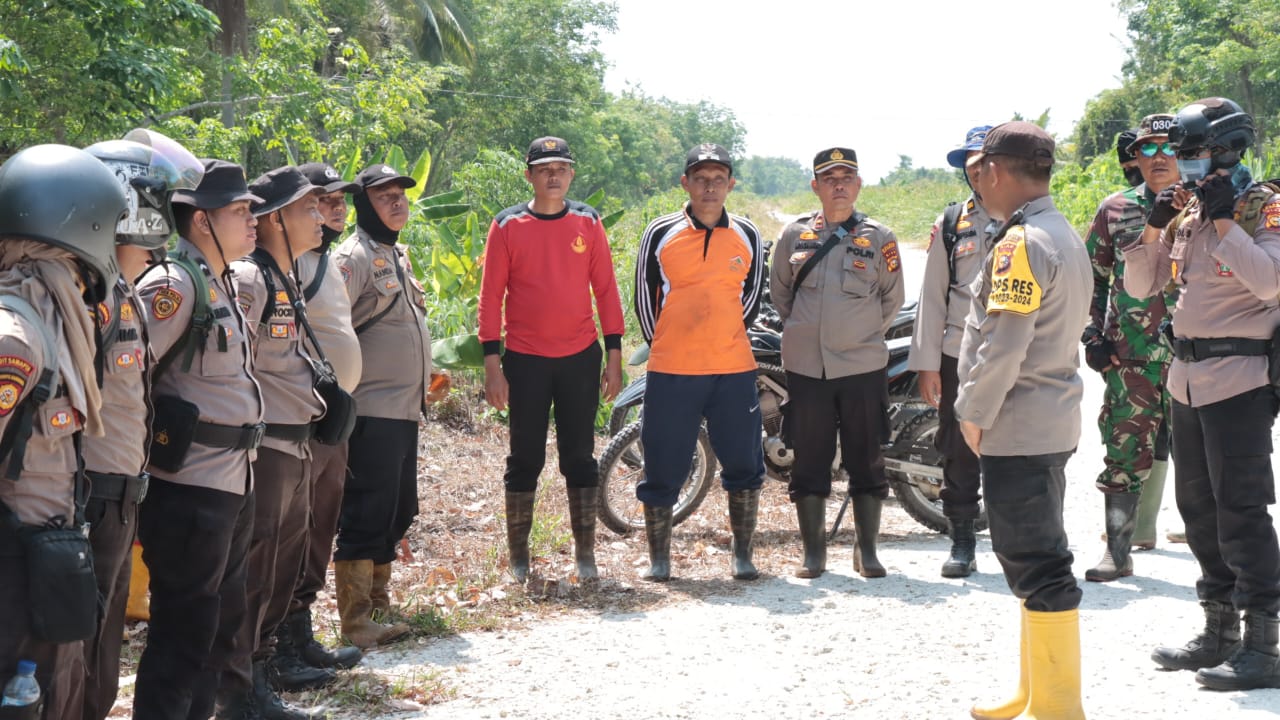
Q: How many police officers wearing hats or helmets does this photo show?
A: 10